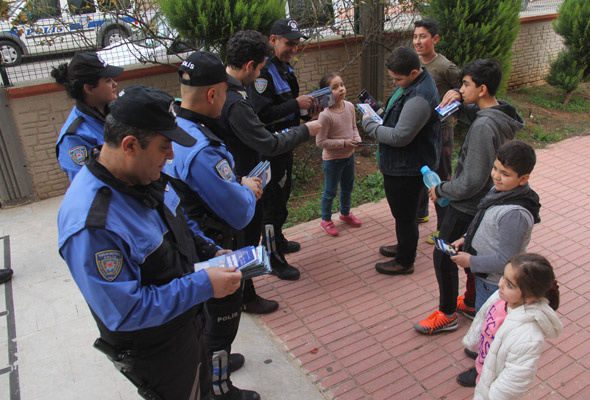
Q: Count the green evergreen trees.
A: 3